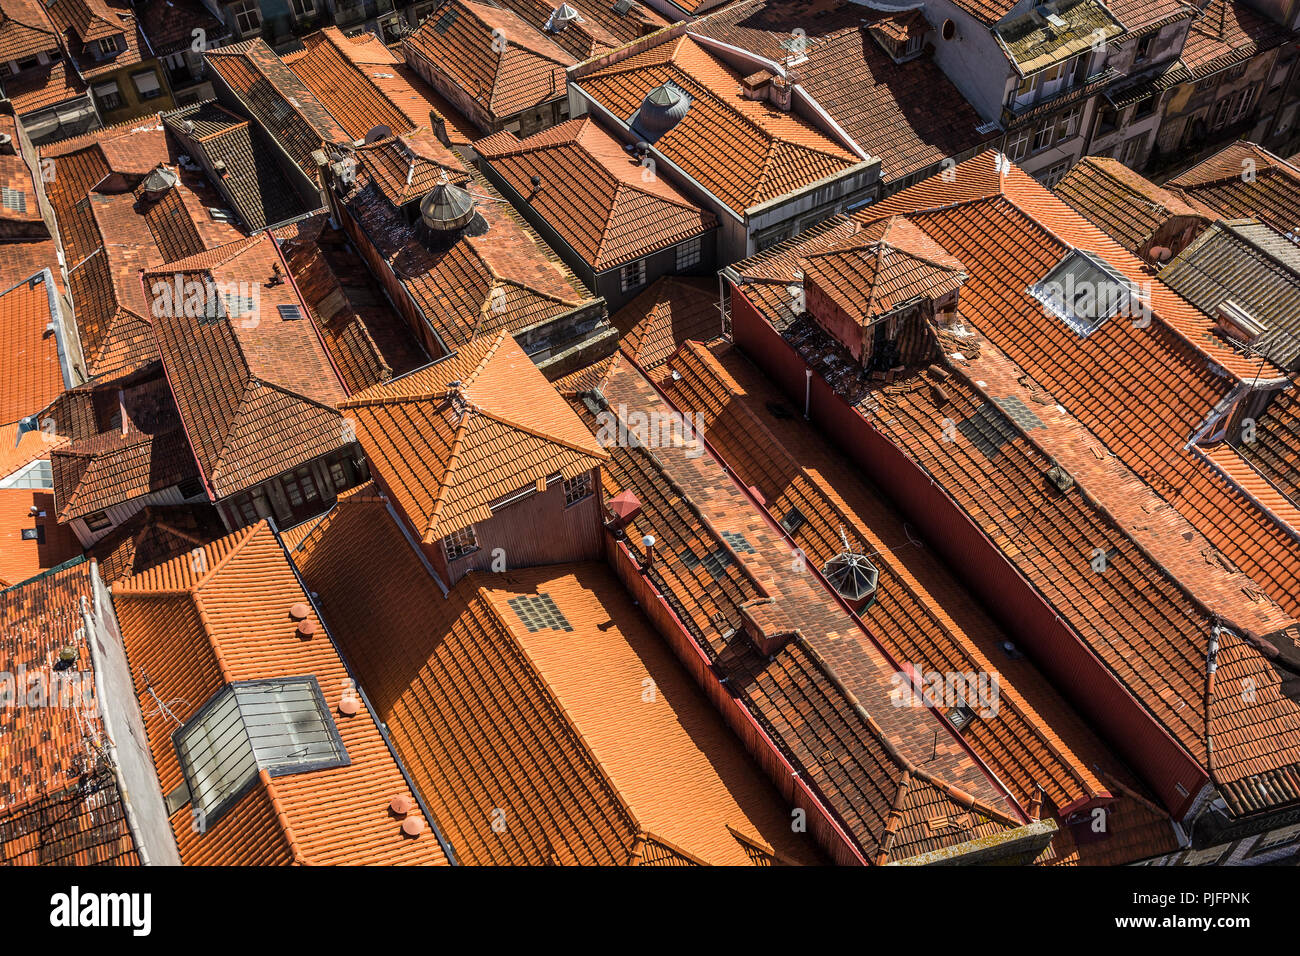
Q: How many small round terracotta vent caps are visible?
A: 5